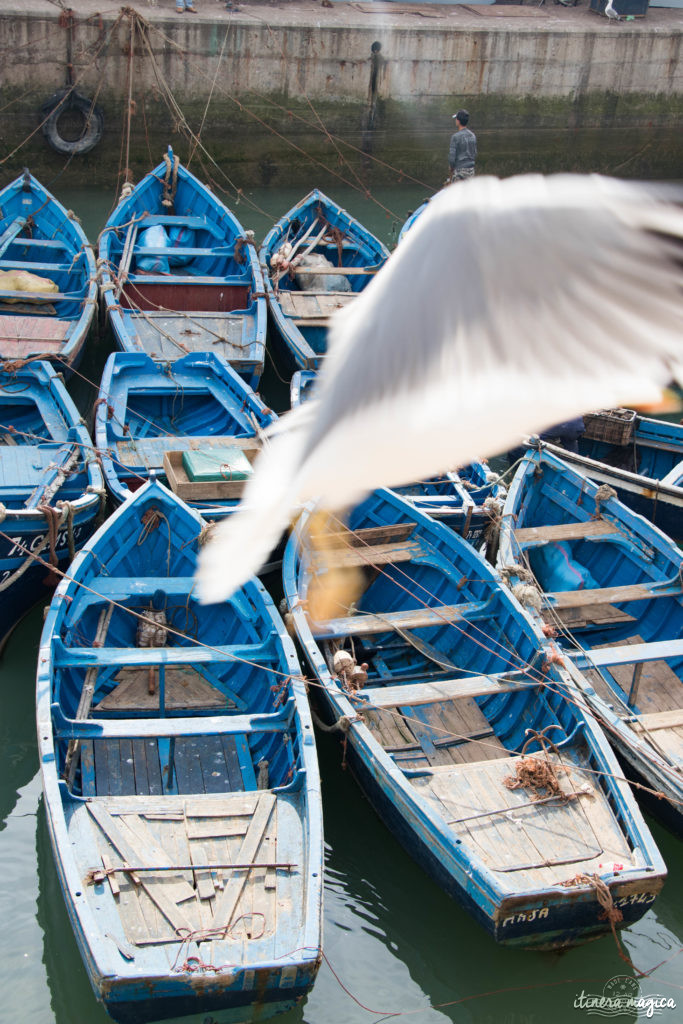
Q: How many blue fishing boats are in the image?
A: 11